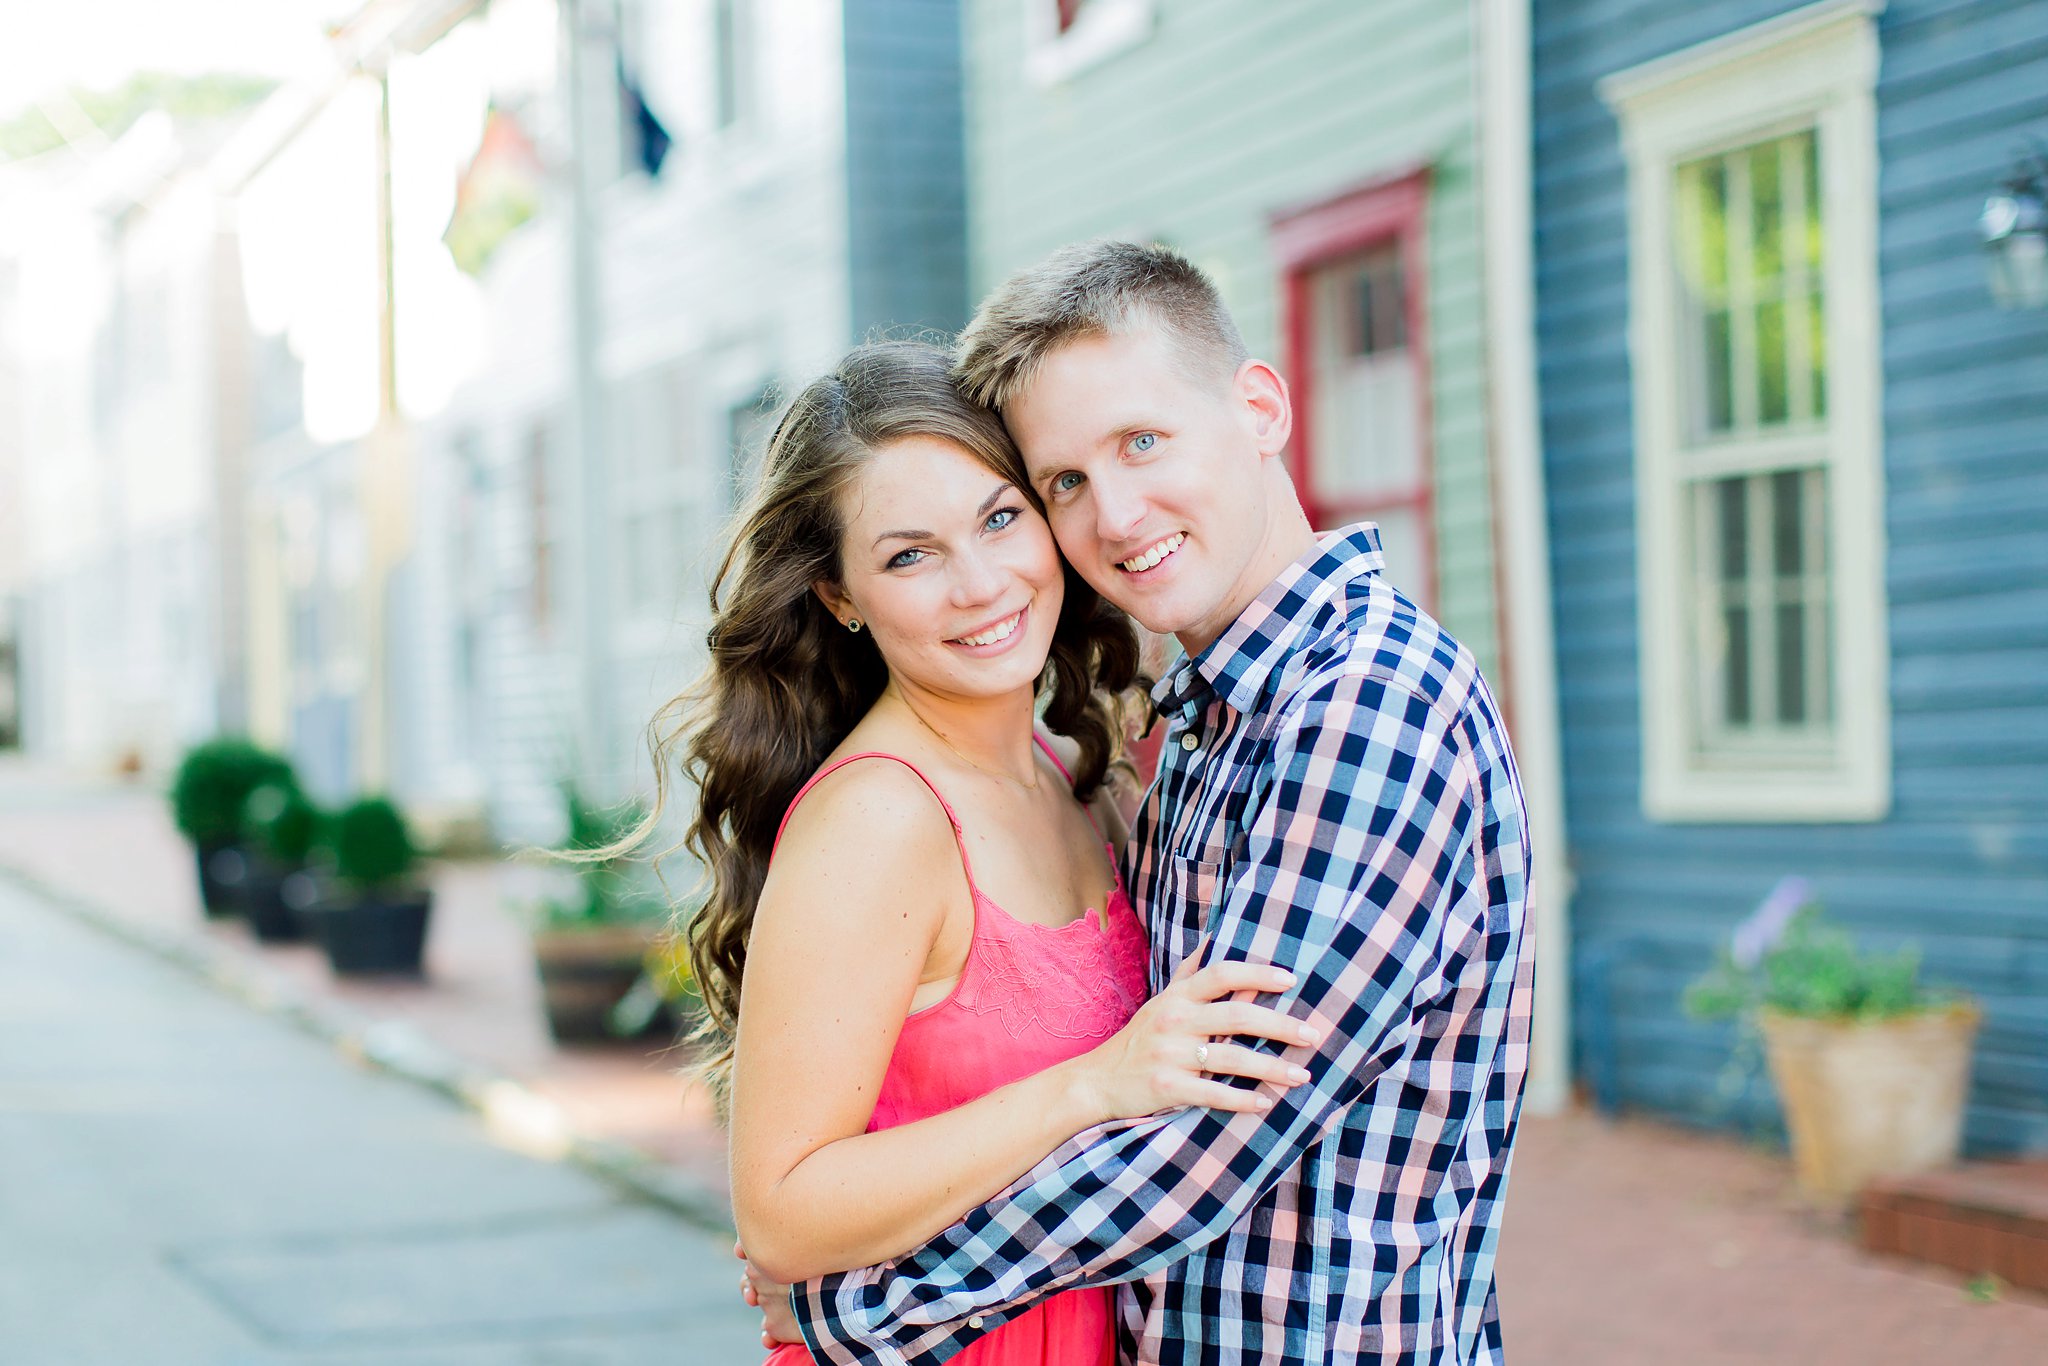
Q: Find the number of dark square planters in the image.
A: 3